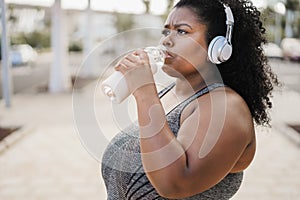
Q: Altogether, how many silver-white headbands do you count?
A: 1